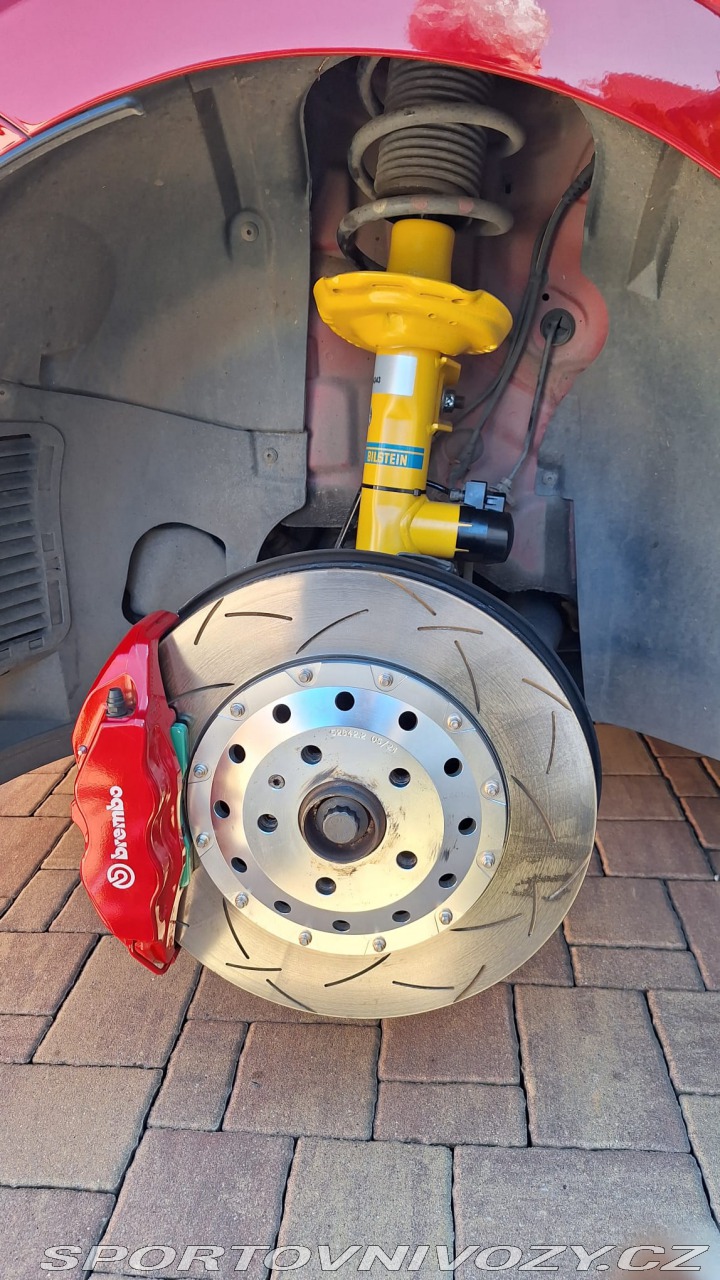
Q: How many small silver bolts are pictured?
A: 12